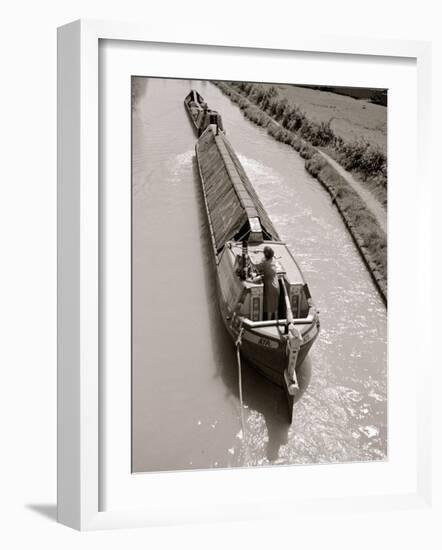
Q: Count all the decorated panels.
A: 2